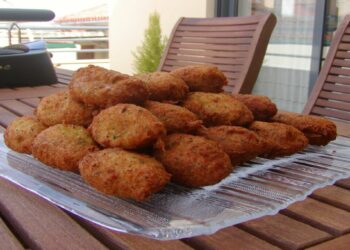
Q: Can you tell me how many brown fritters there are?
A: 15